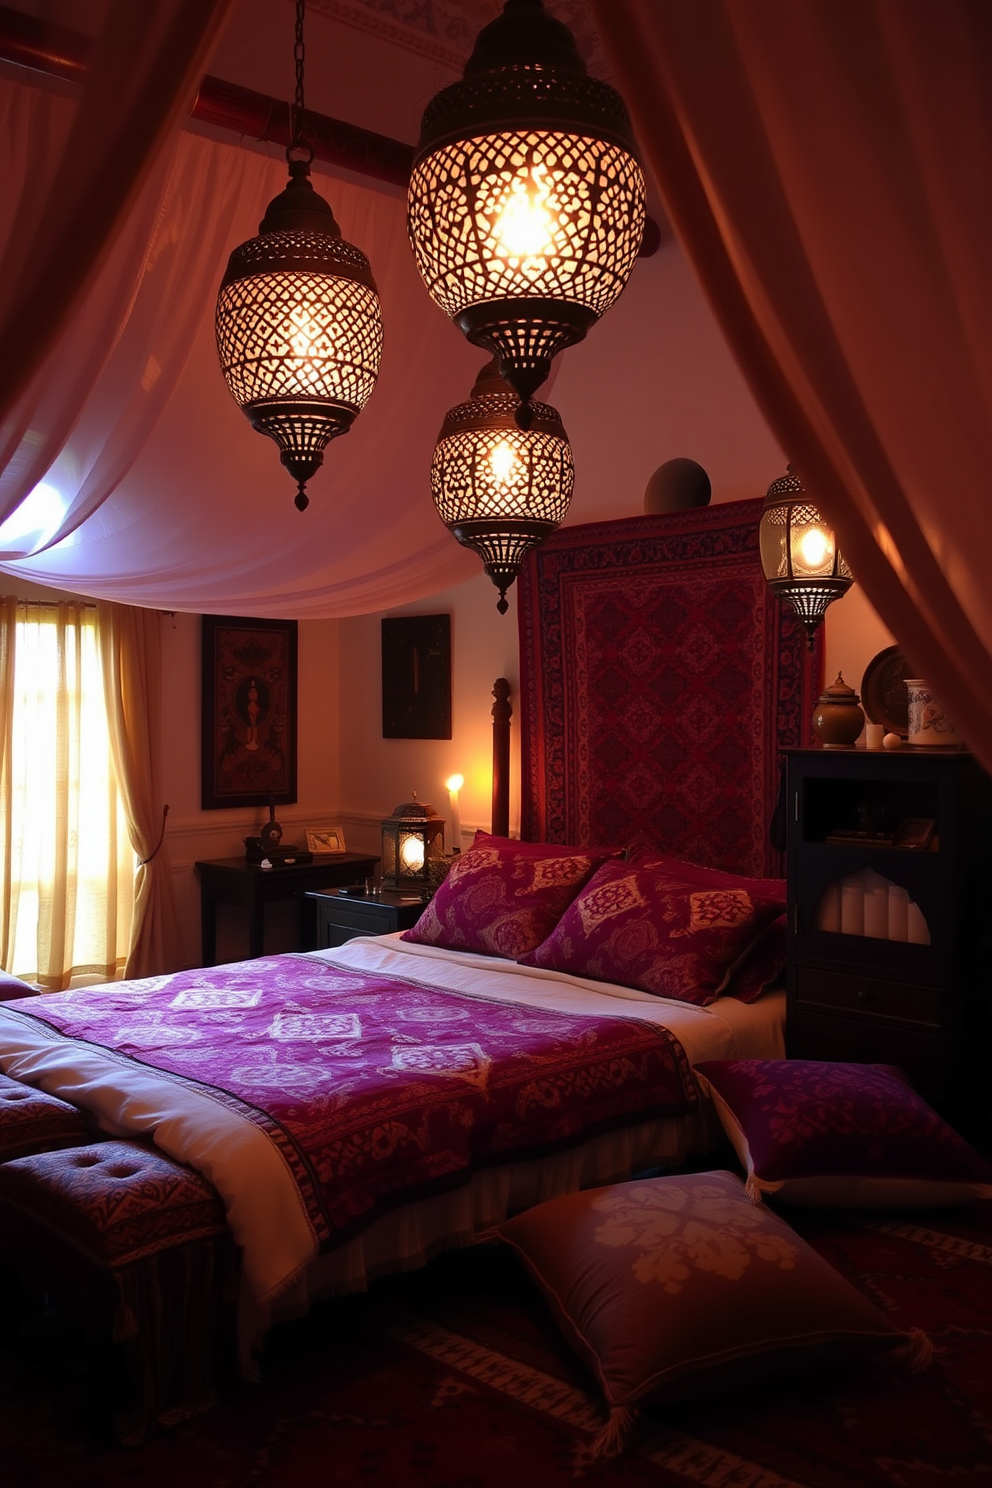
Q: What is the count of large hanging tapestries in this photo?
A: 1